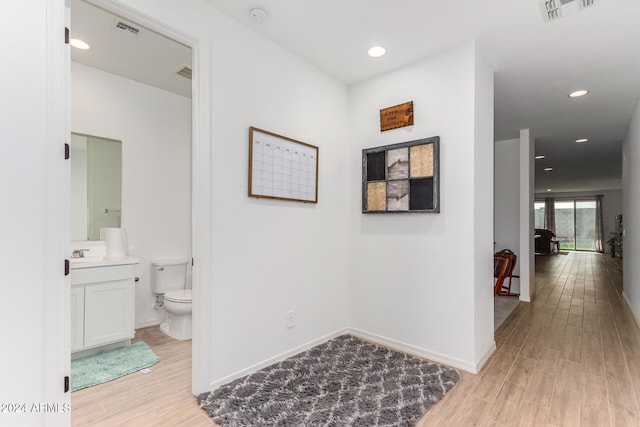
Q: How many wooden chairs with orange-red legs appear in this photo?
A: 1